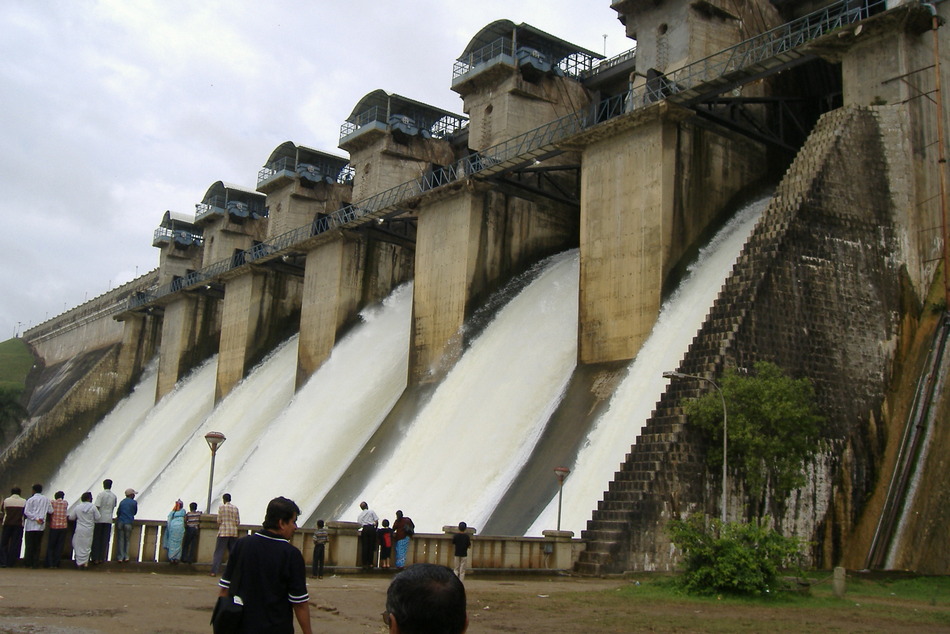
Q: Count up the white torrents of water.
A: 6